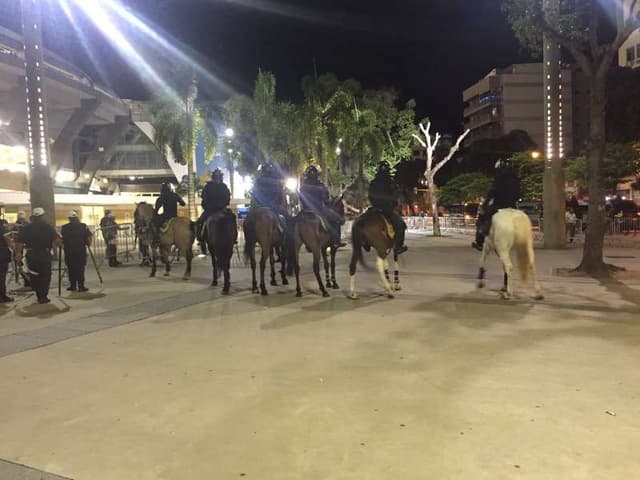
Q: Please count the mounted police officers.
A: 6